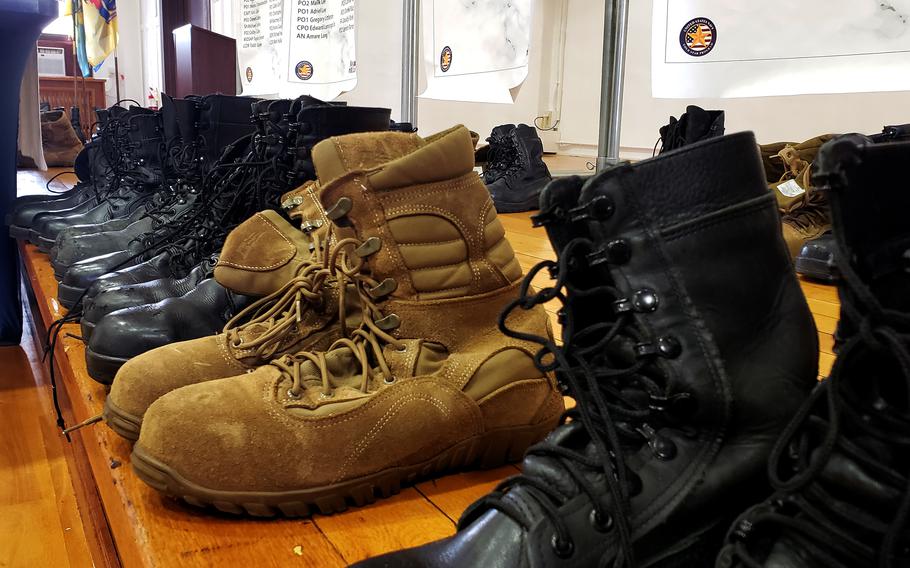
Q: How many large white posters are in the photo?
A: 4